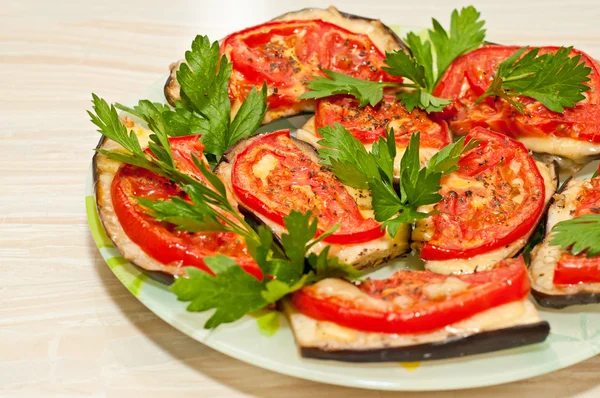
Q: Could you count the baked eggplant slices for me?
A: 8